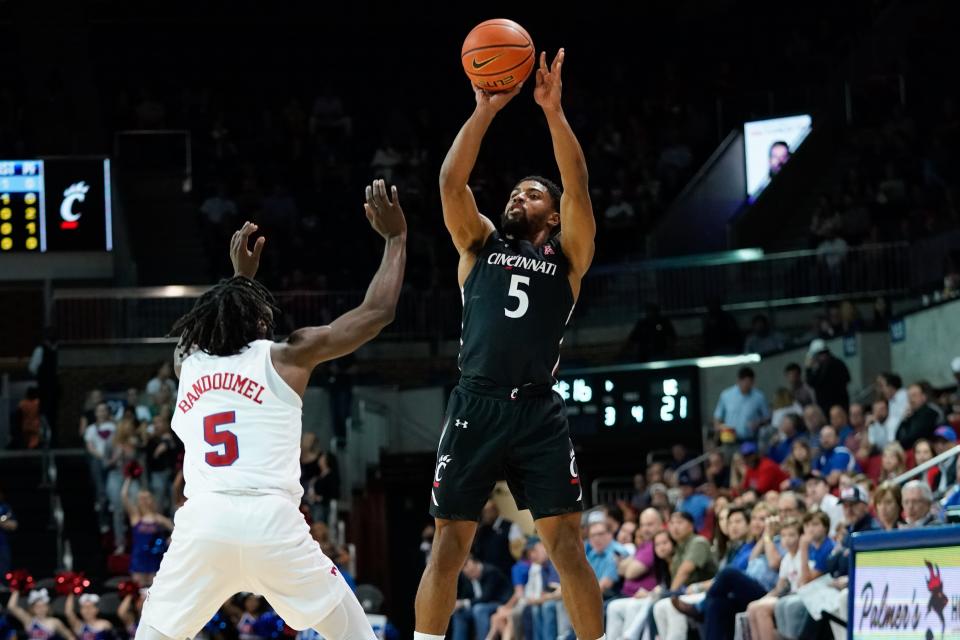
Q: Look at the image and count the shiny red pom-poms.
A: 4